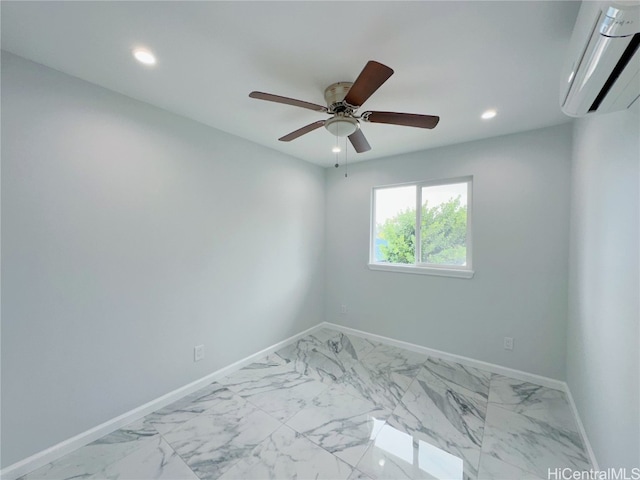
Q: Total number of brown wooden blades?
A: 5